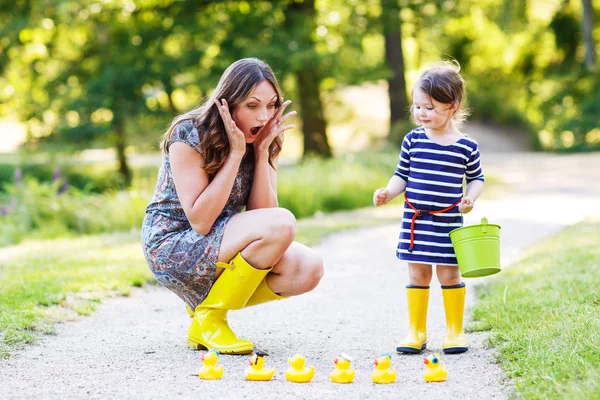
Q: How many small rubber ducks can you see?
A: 6